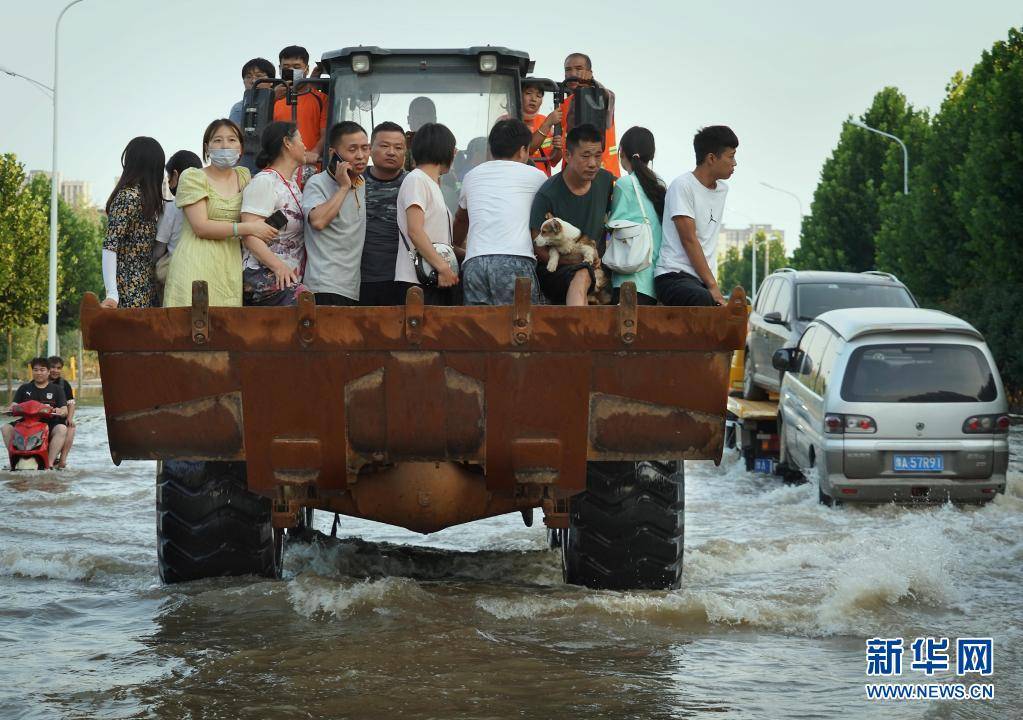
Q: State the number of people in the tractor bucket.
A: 11